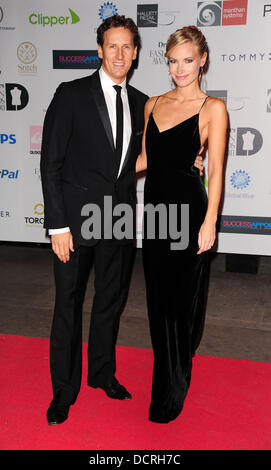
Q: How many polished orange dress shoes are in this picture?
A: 0